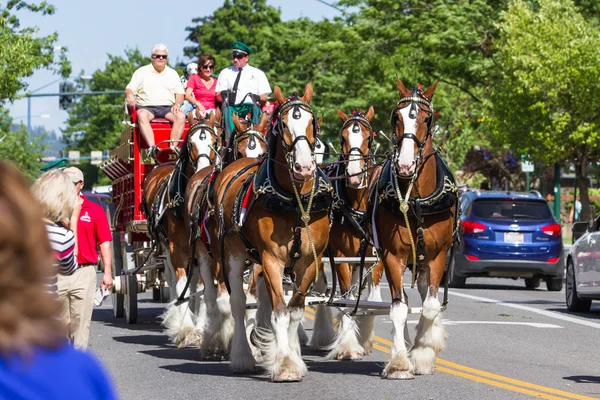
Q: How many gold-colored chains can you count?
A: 2